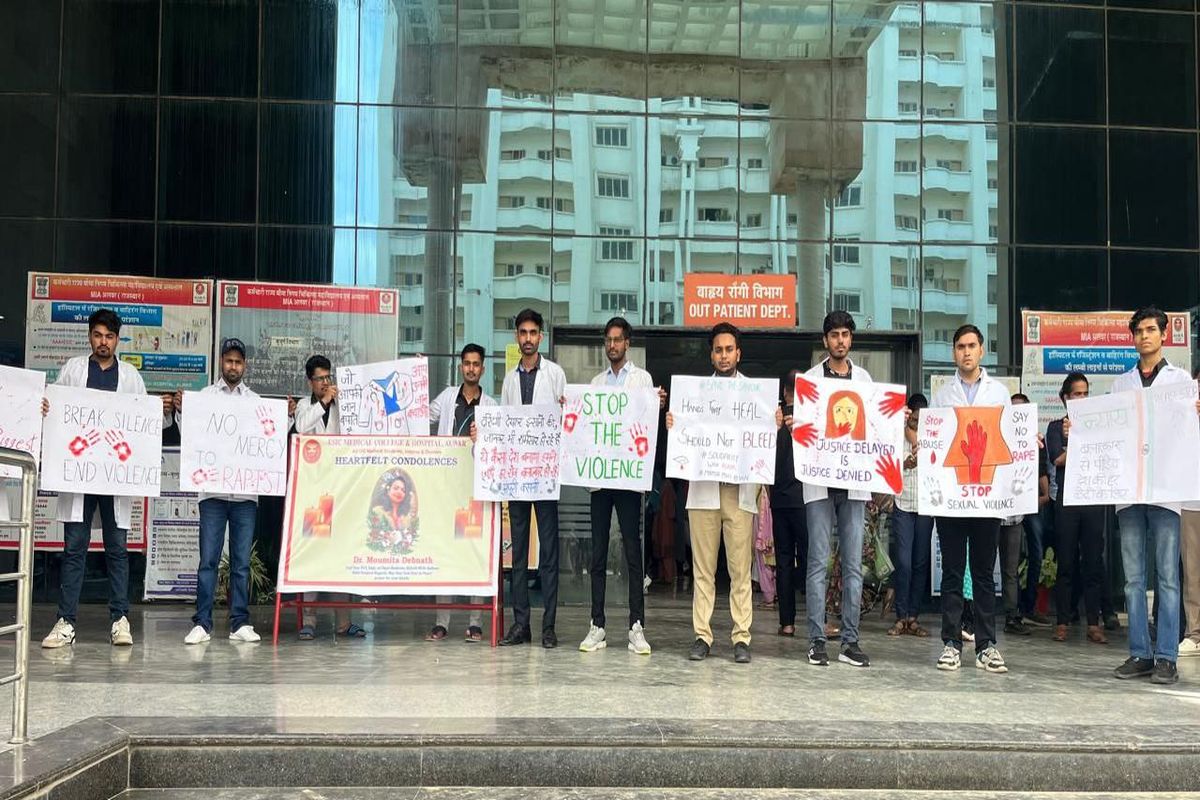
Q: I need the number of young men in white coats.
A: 10